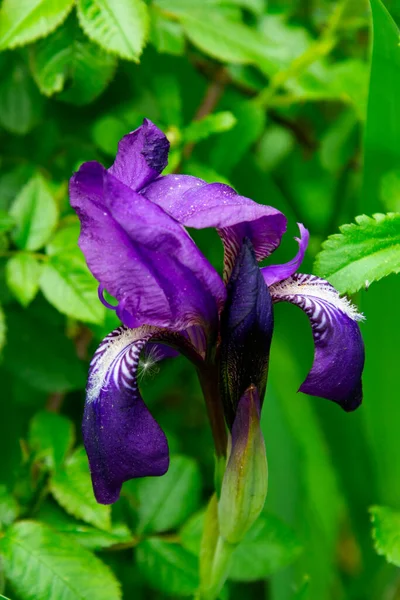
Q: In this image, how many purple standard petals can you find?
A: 3